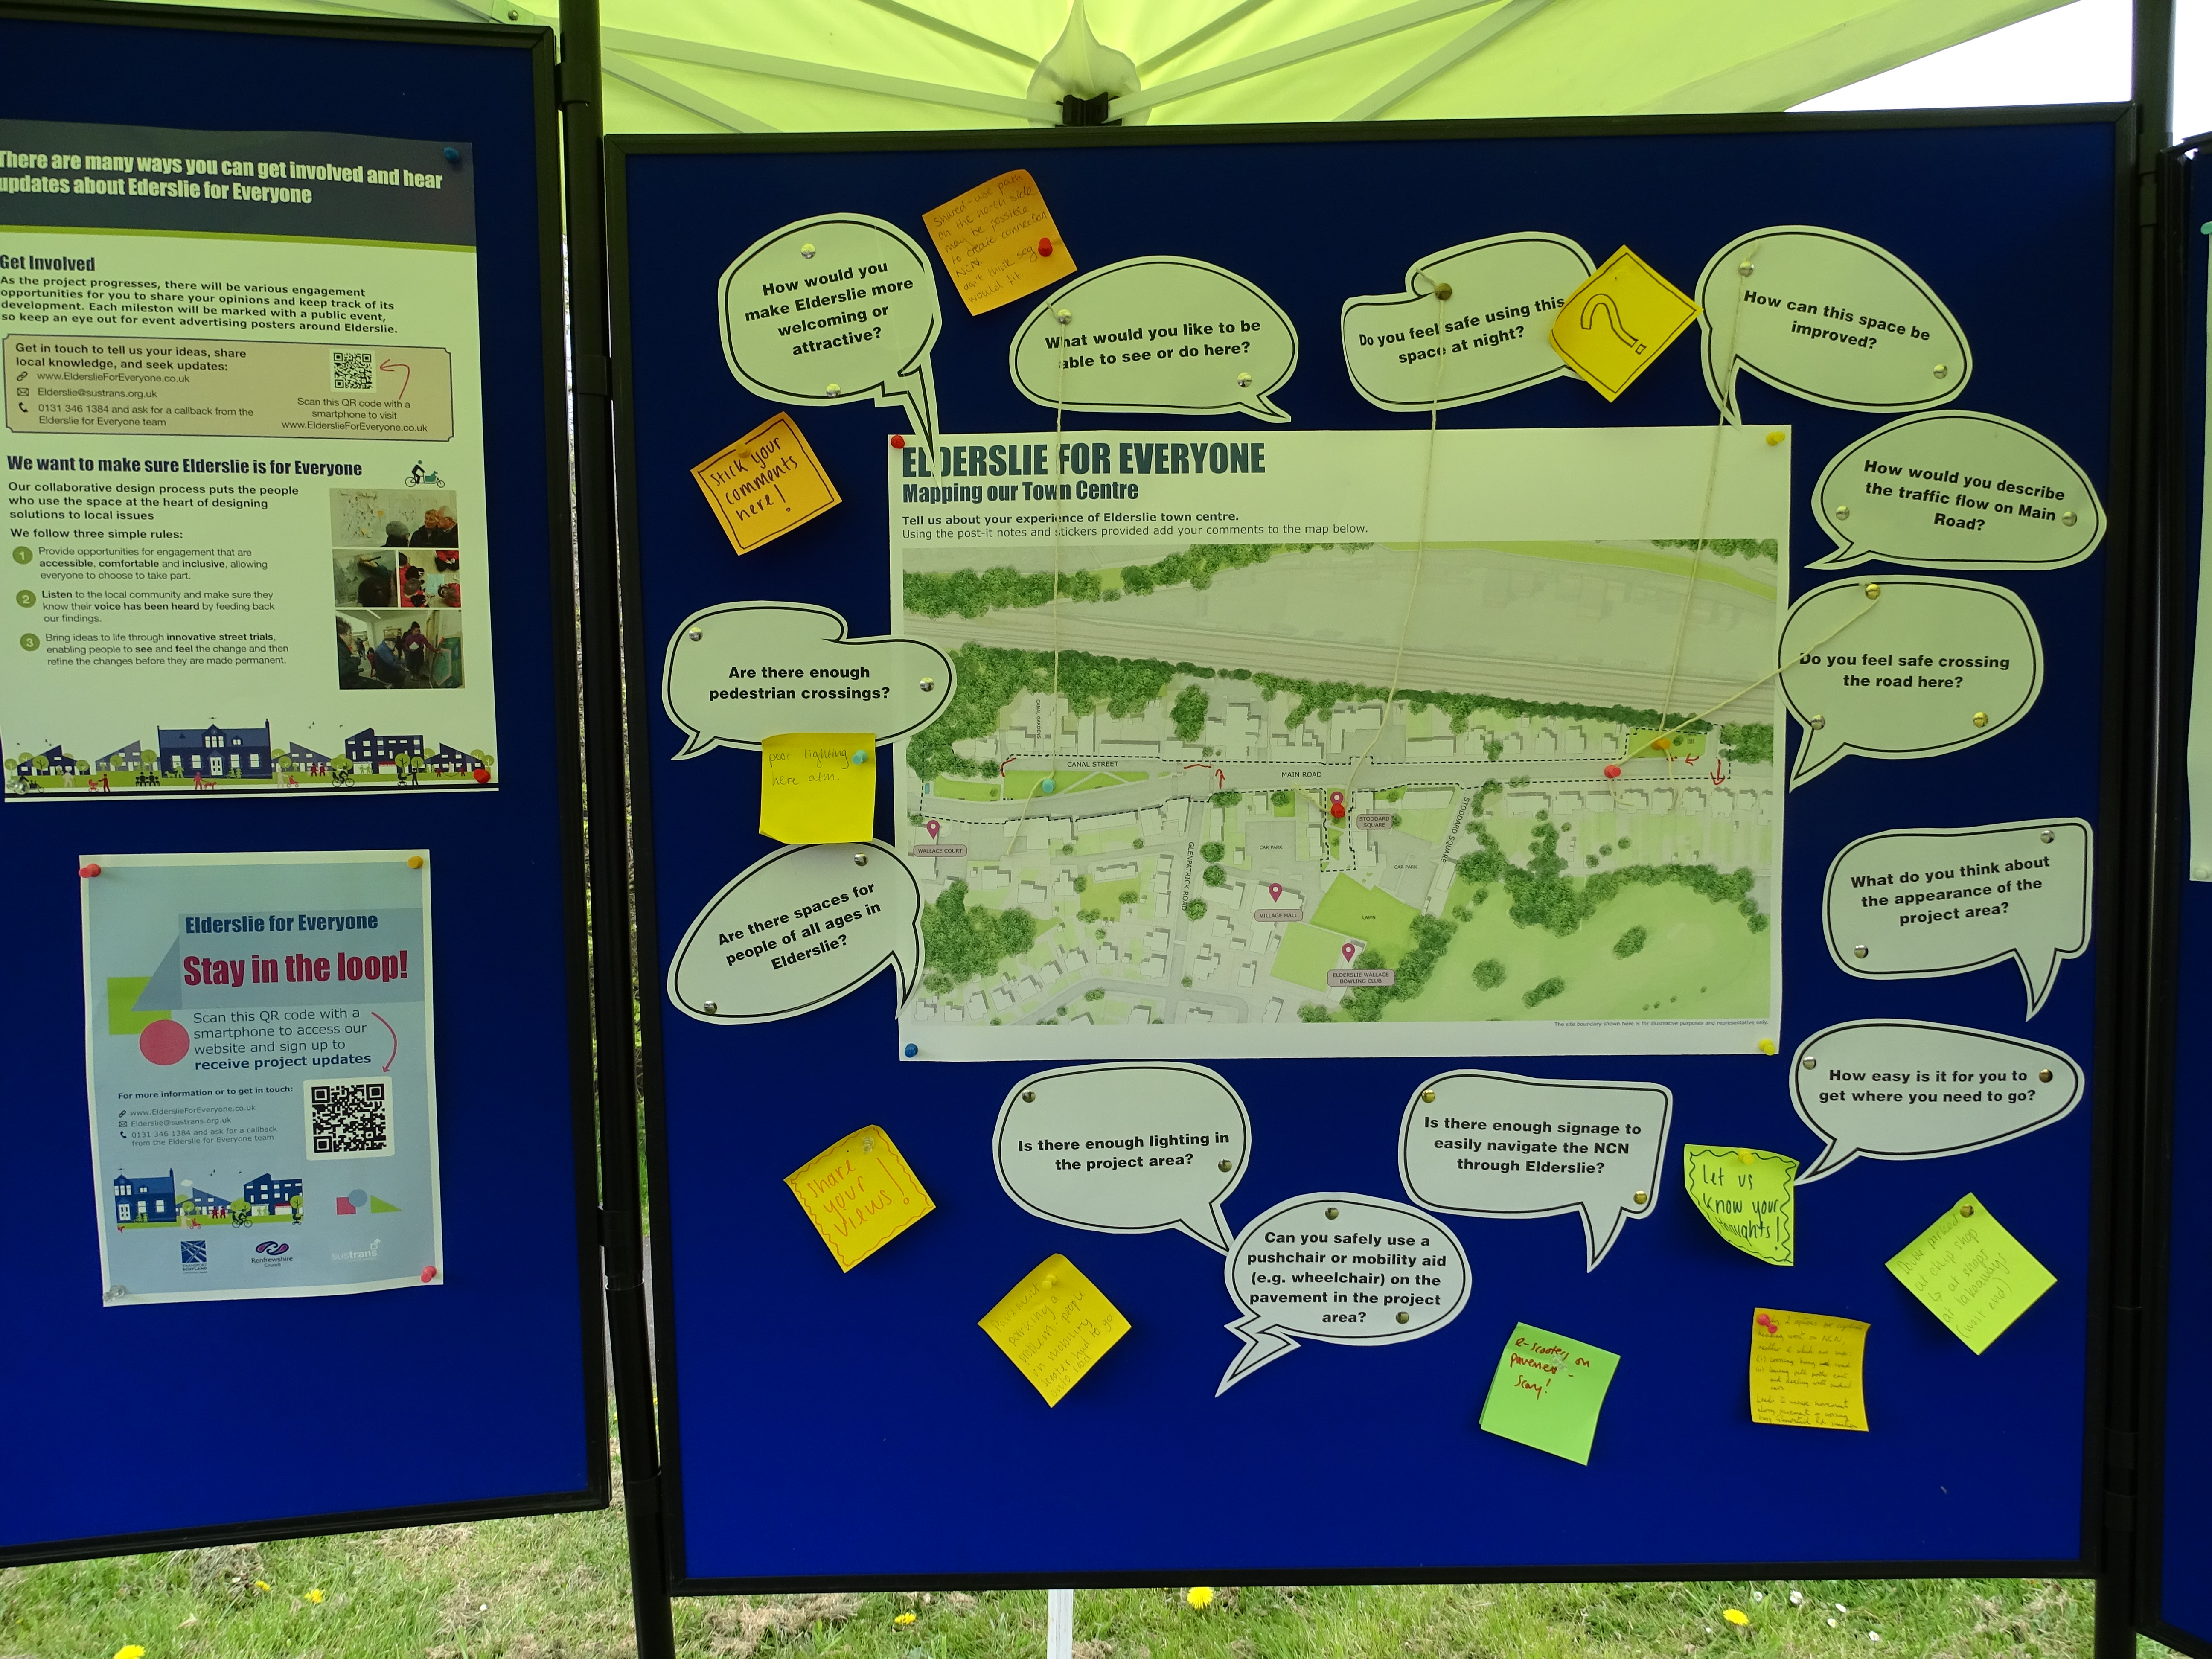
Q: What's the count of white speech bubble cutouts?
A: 13